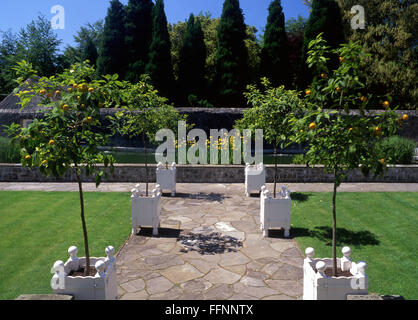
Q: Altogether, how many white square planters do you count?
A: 6